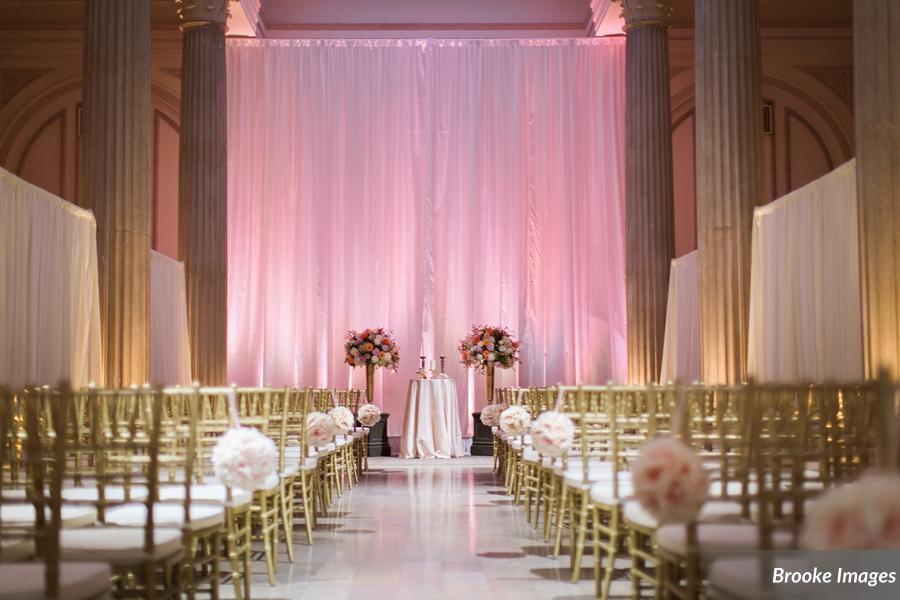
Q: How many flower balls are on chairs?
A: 9